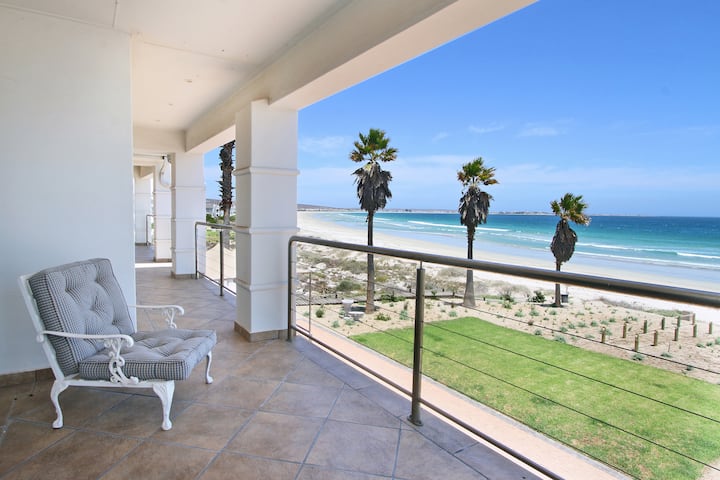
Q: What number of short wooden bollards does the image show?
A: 11